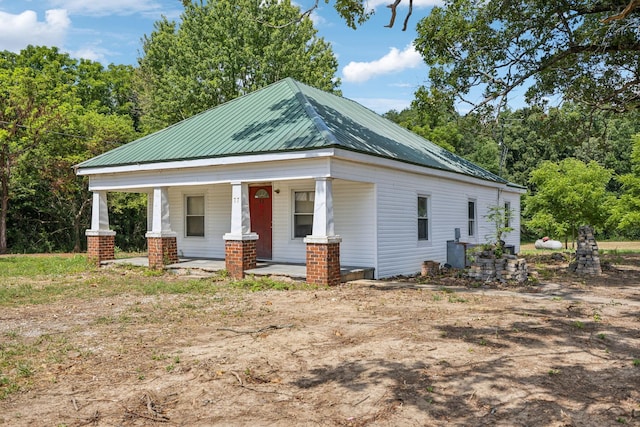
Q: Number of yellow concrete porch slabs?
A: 0